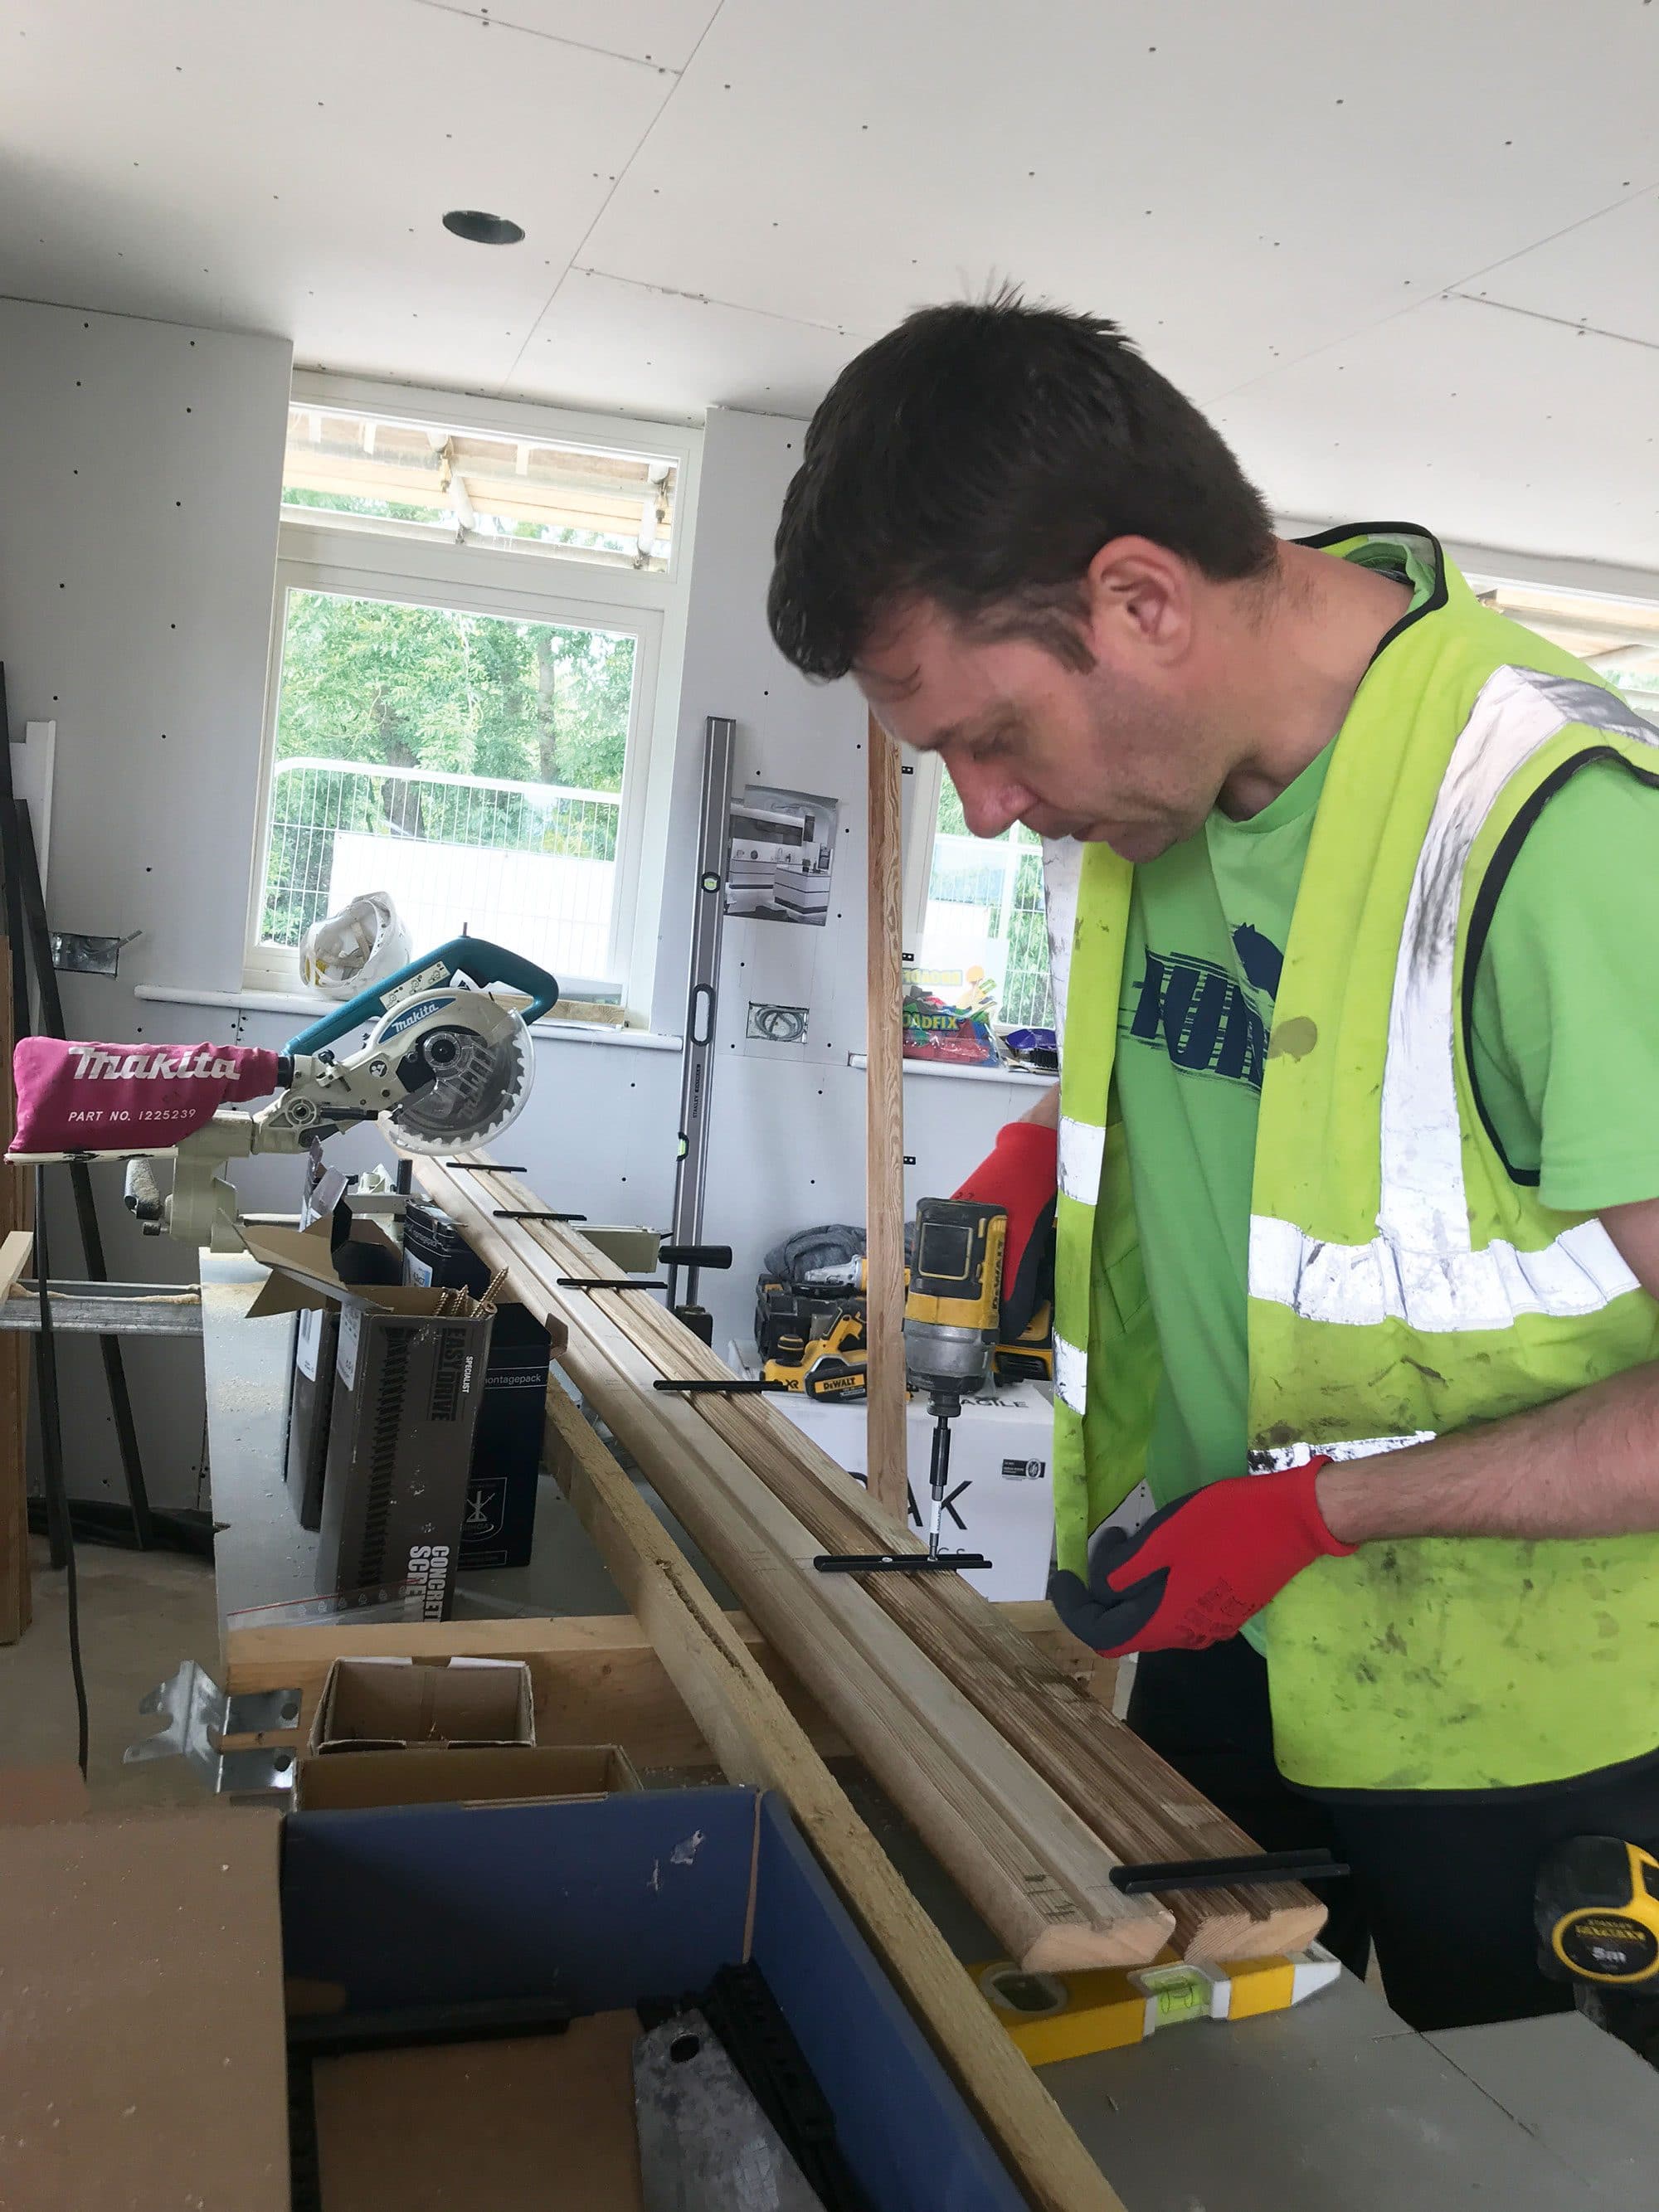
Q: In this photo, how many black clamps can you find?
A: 6